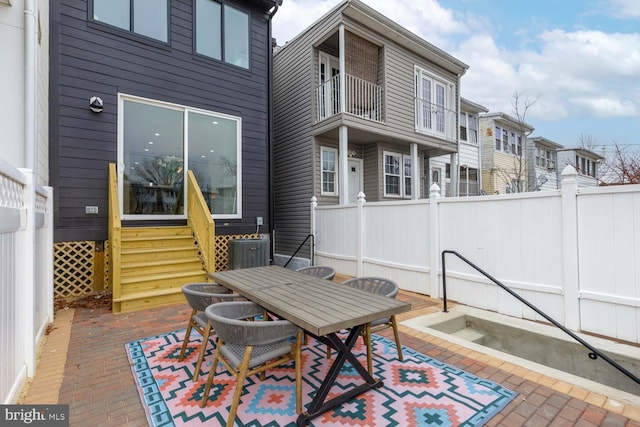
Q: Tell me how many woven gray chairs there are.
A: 4